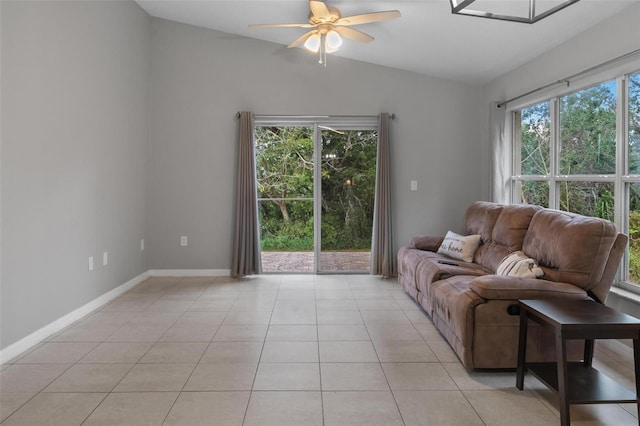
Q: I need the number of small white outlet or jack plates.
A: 4